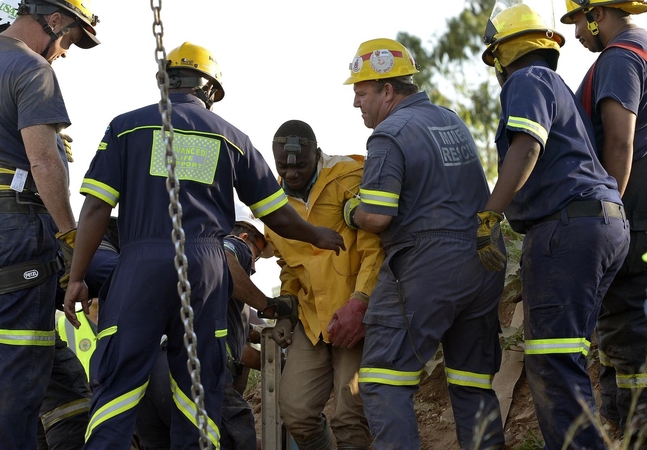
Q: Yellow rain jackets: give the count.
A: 1